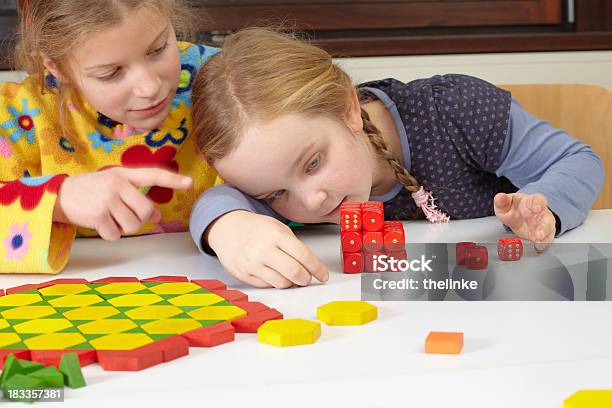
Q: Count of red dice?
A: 11